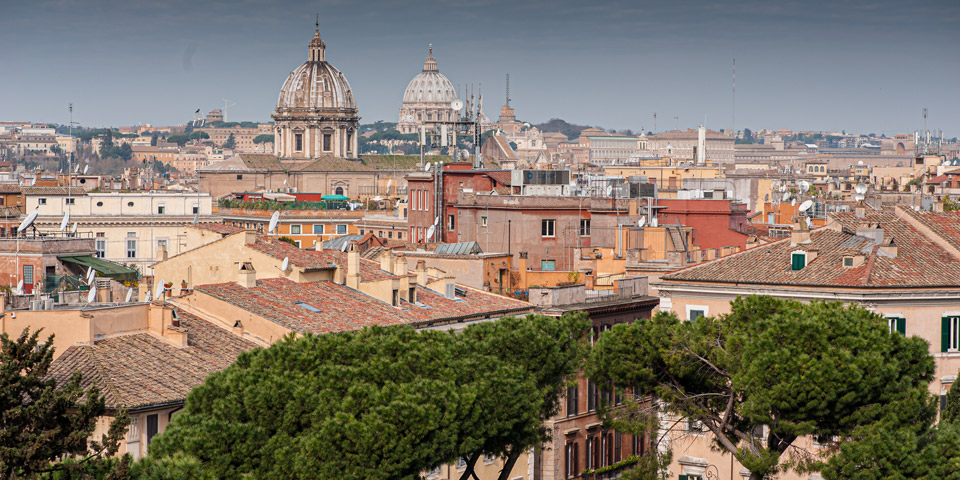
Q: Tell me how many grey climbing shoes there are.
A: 0